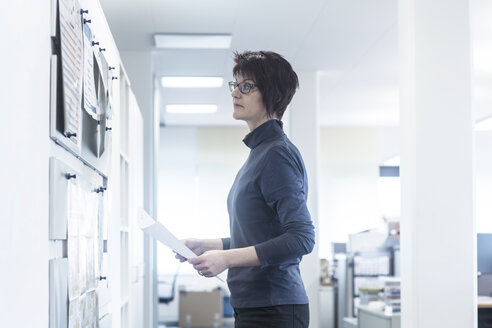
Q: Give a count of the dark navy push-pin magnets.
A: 12